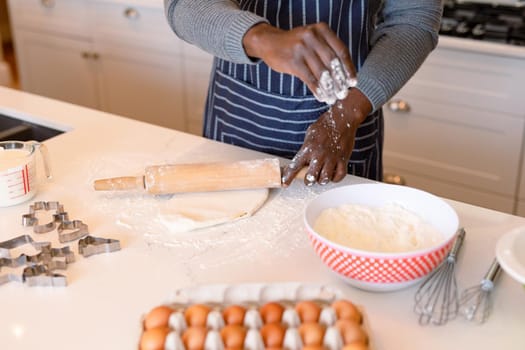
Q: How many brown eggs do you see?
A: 12